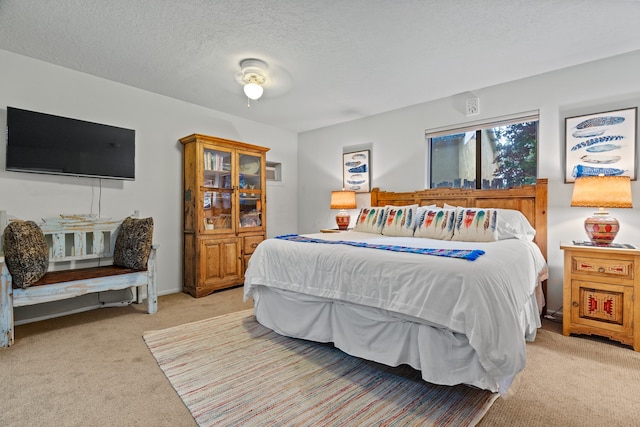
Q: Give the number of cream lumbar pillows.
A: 4